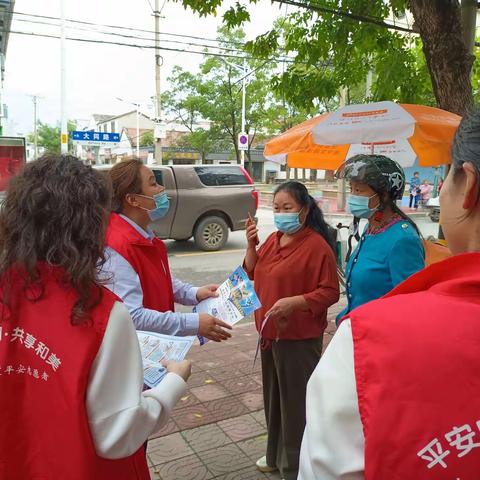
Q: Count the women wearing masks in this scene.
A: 3